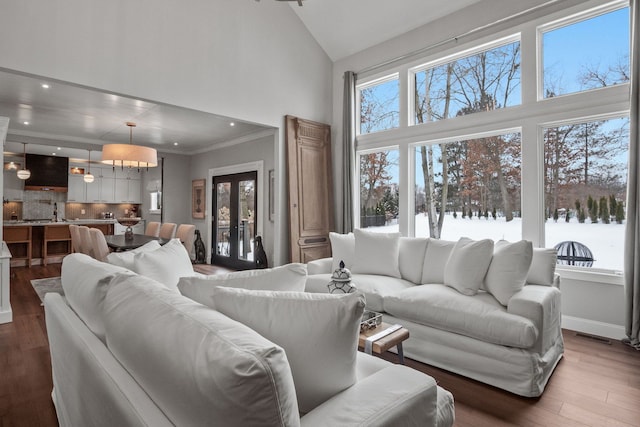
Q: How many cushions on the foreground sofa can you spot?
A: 6